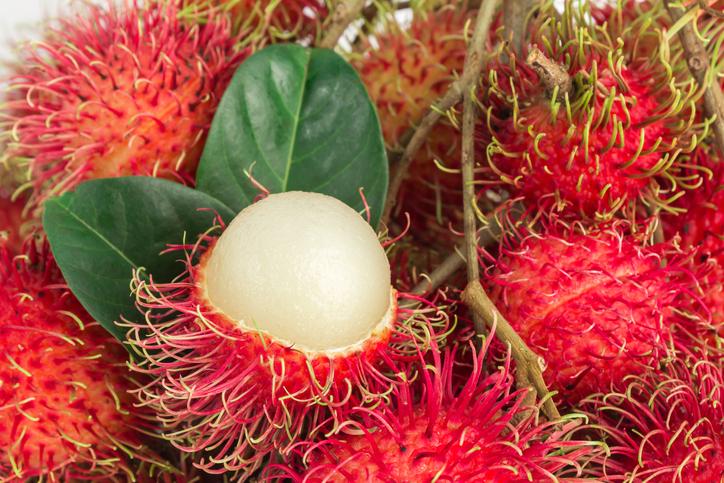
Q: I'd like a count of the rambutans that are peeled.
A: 1